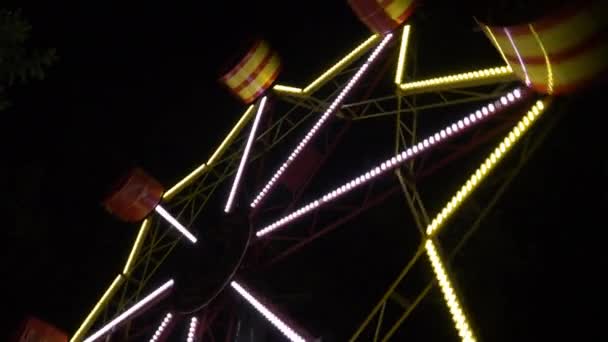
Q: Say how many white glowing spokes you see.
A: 8